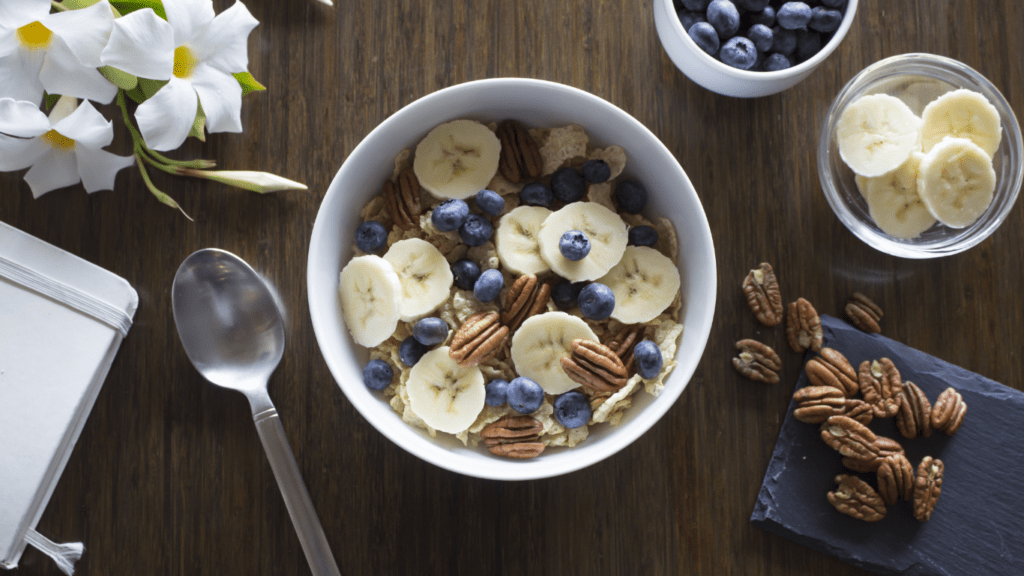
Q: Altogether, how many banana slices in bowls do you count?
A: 12